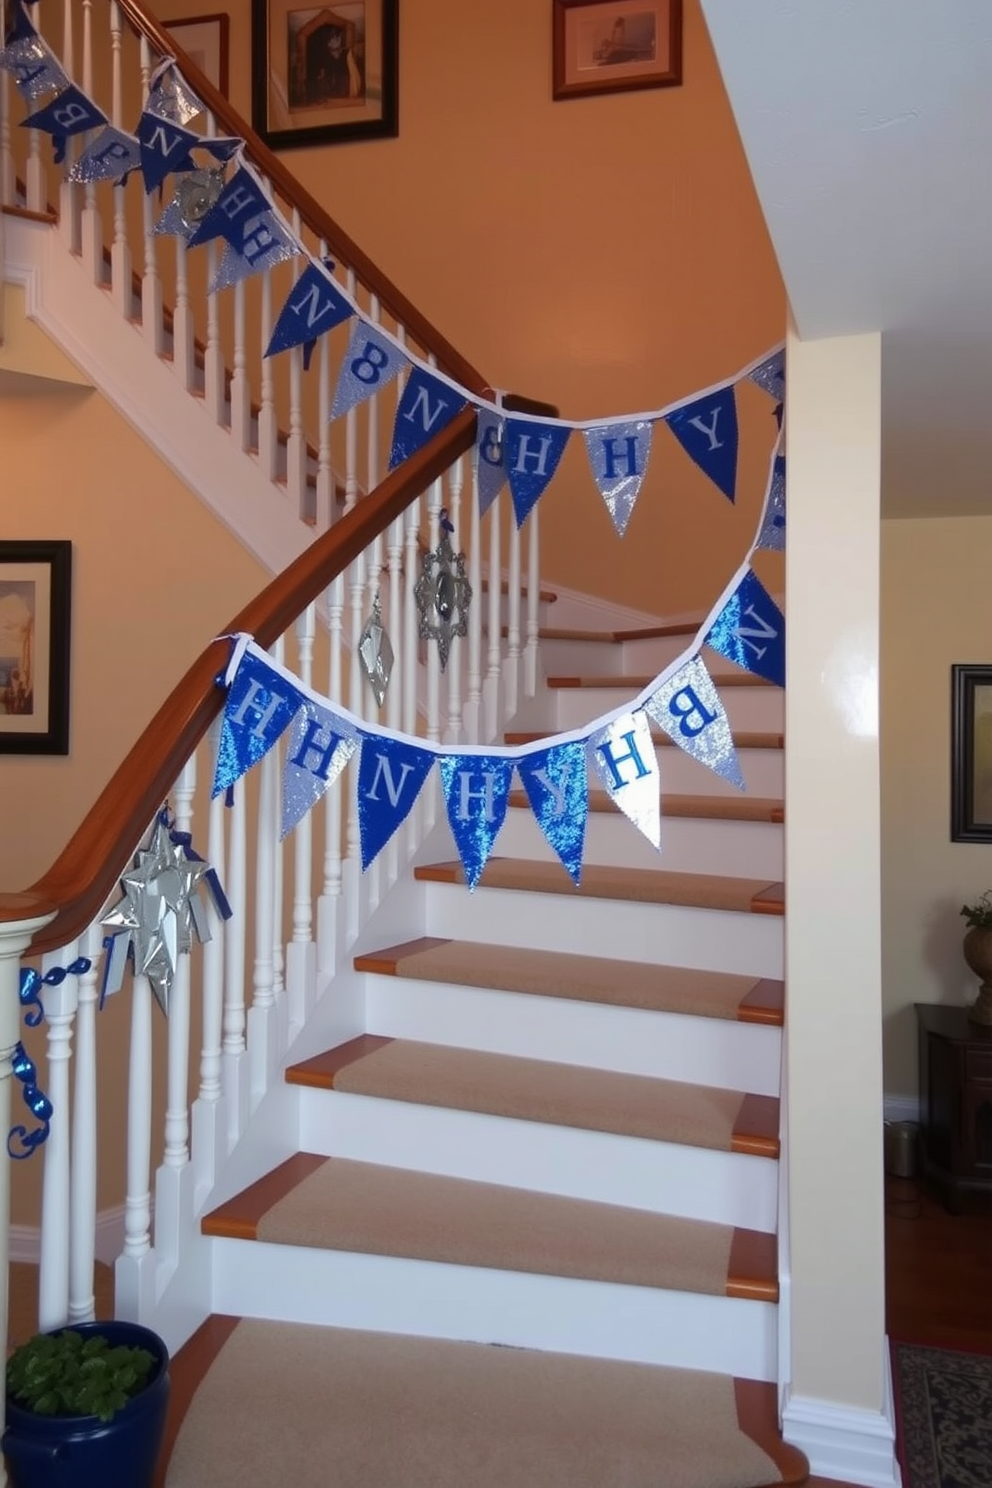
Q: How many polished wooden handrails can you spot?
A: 2